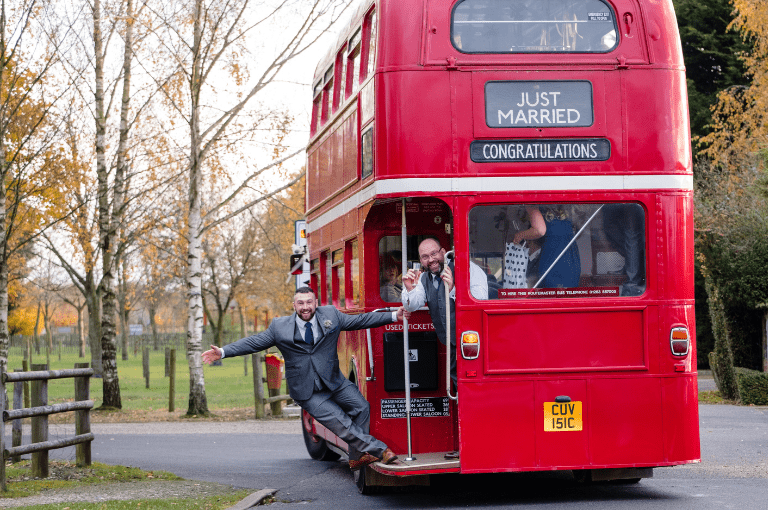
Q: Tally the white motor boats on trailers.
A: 0